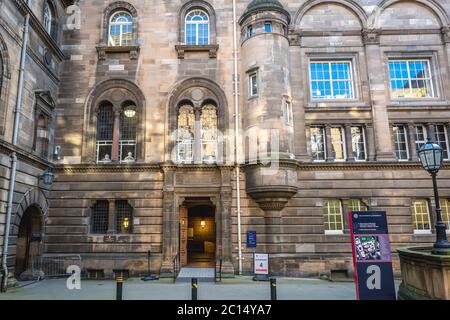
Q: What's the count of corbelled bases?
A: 1